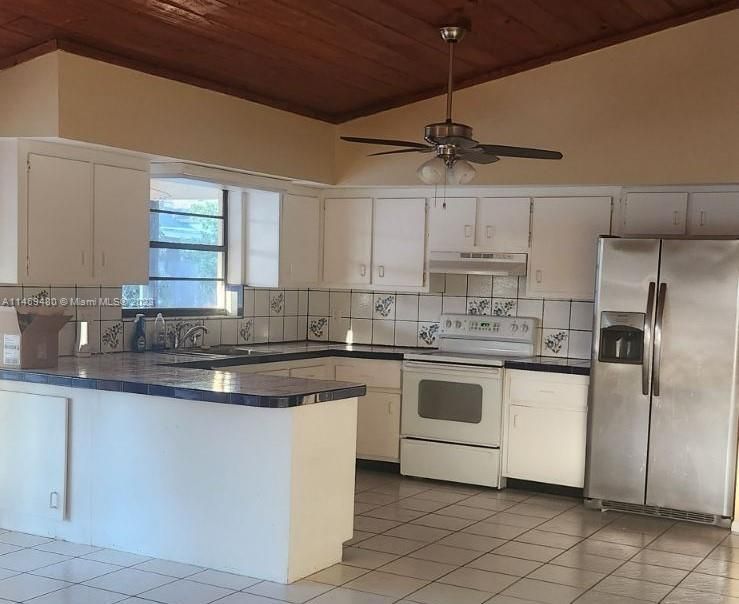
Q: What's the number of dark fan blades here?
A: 5